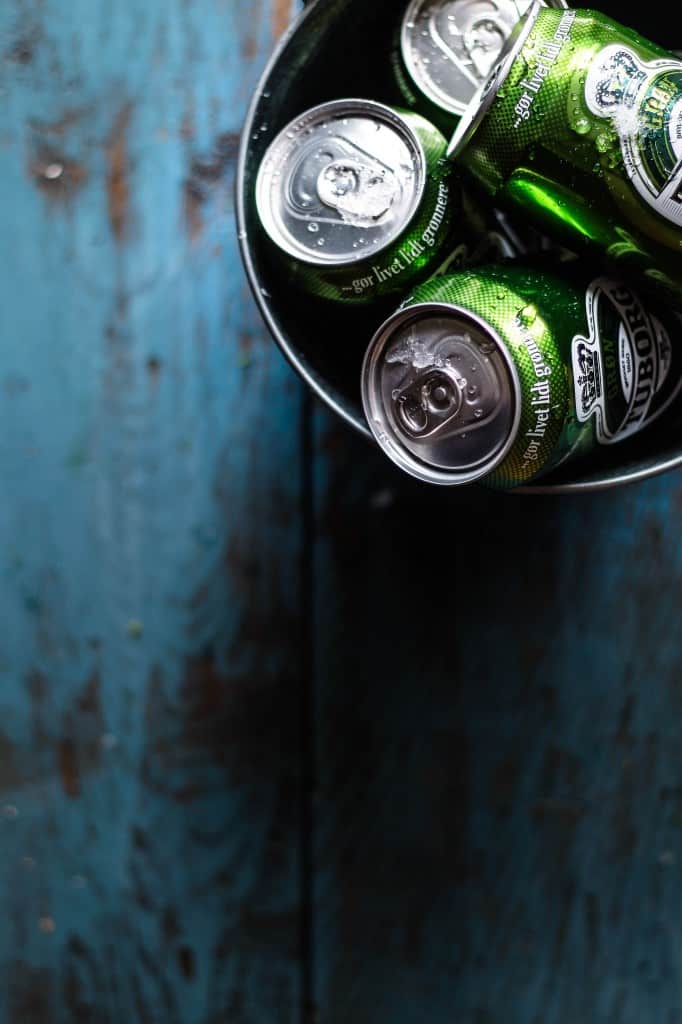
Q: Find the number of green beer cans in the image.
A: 4